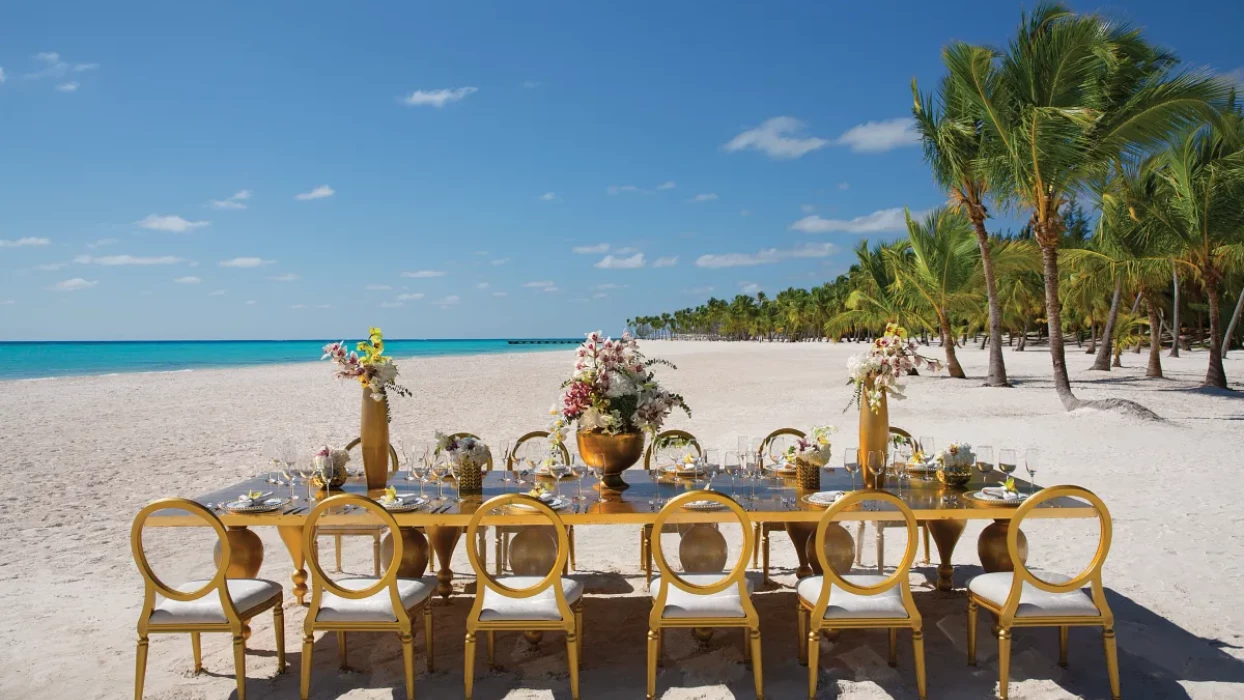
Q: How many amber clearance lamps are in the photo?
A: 0